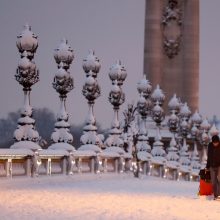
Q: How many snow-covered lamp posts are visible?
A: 11